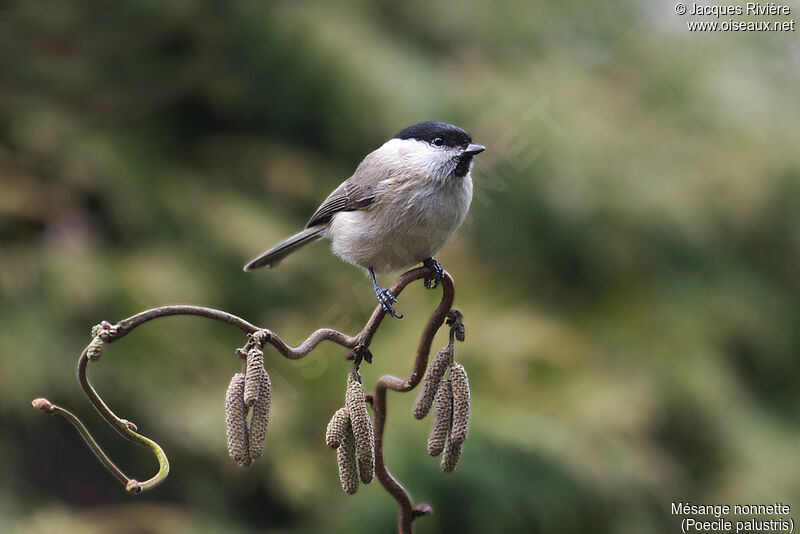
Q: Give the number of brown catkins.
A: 10